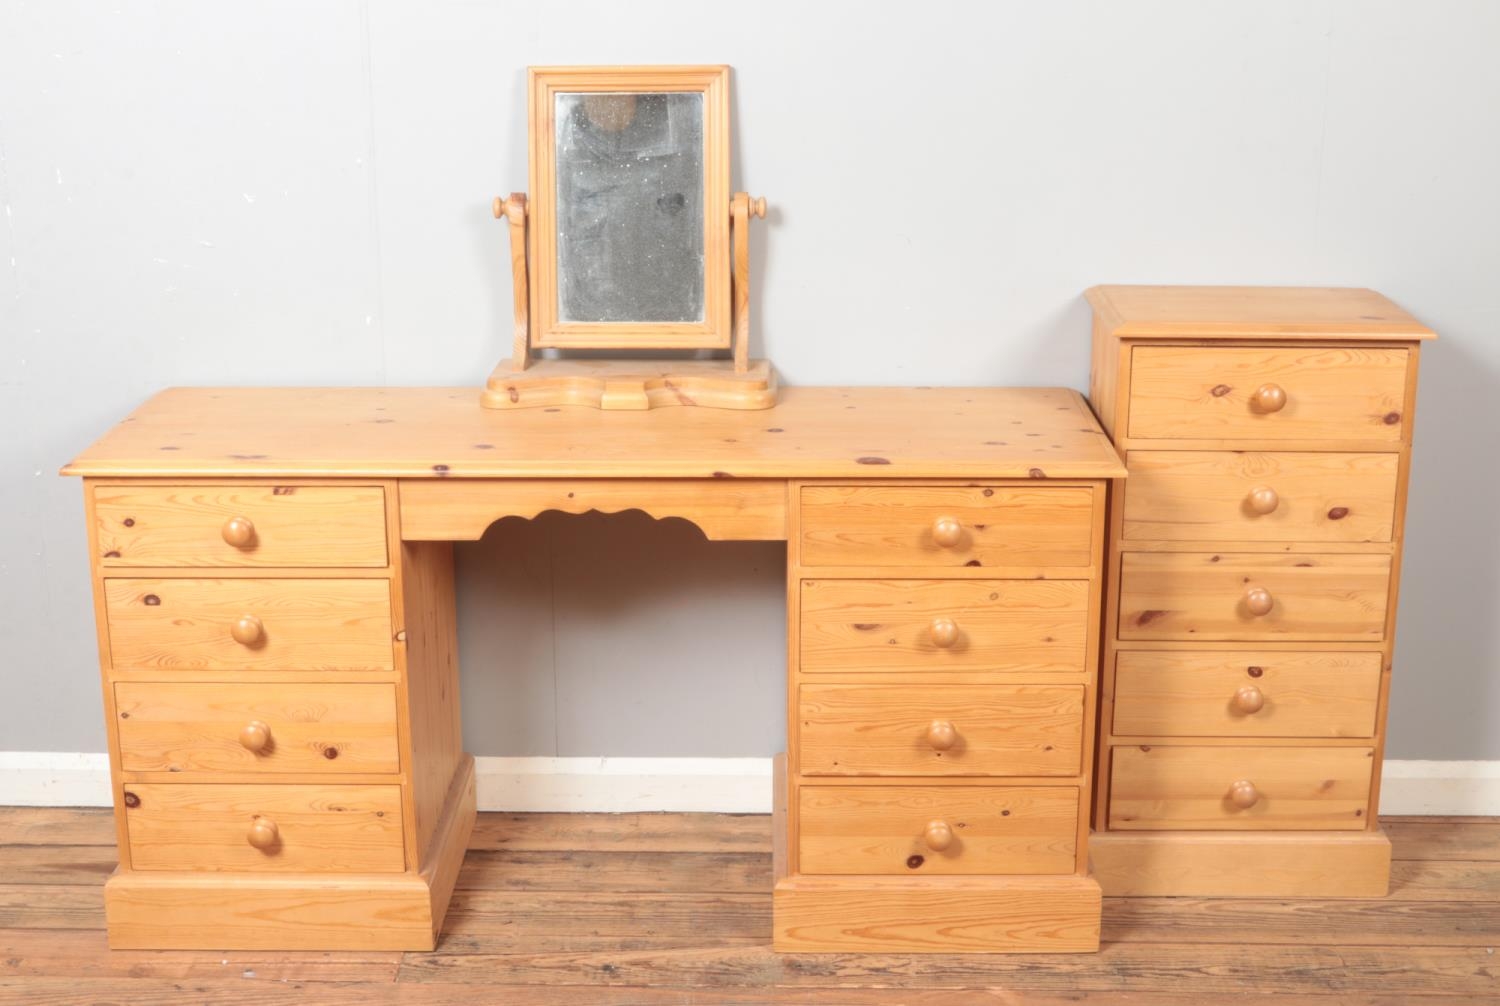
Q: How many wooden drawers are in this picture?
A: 13